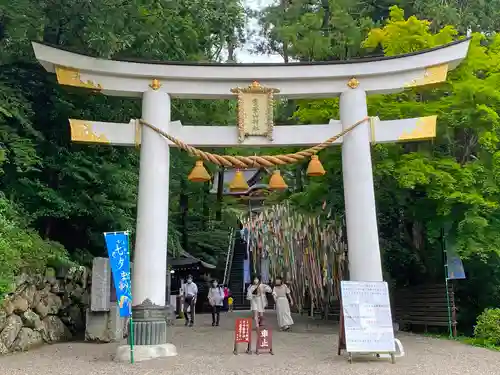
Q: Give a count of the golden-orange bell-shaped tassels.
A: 4